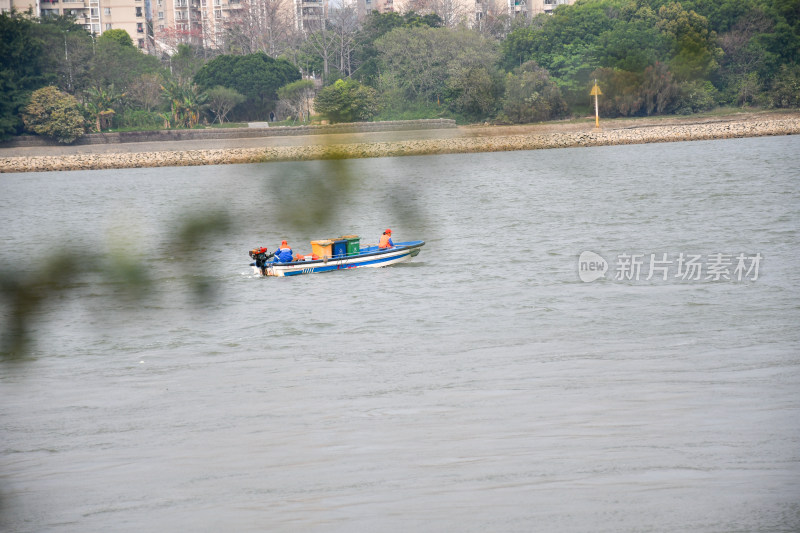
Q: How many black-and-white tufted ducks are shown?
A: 0